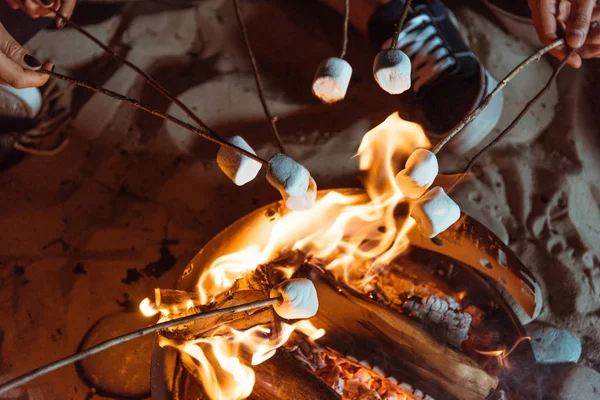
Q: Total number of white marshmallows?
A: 8